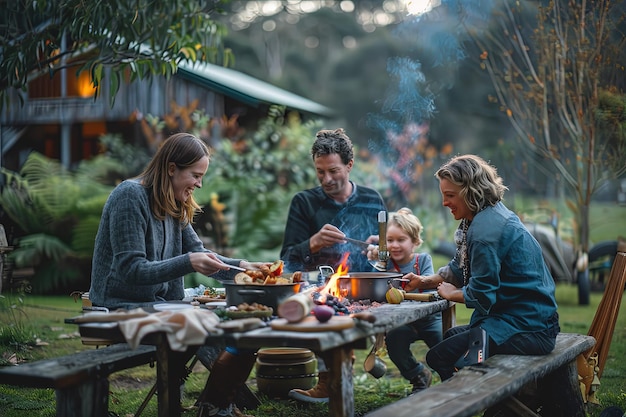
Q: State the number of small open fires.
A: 1